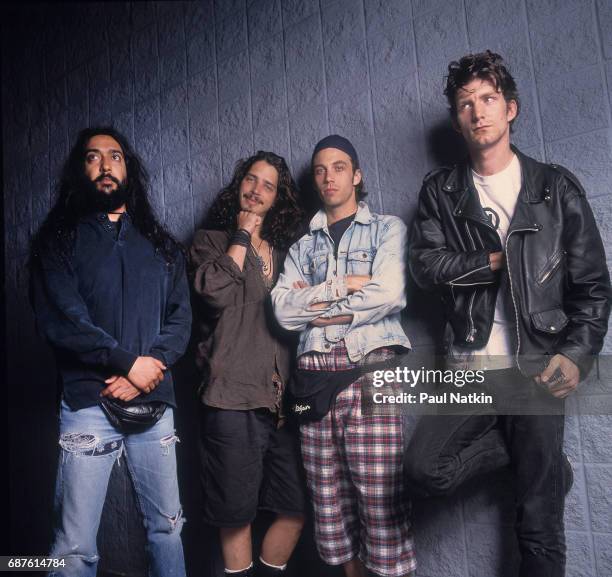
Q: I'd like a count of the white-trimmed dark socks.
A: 2